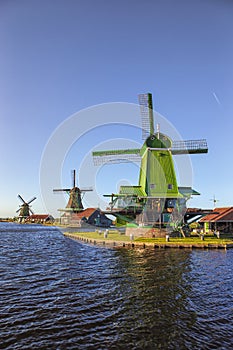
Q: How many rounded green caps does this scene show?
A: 1